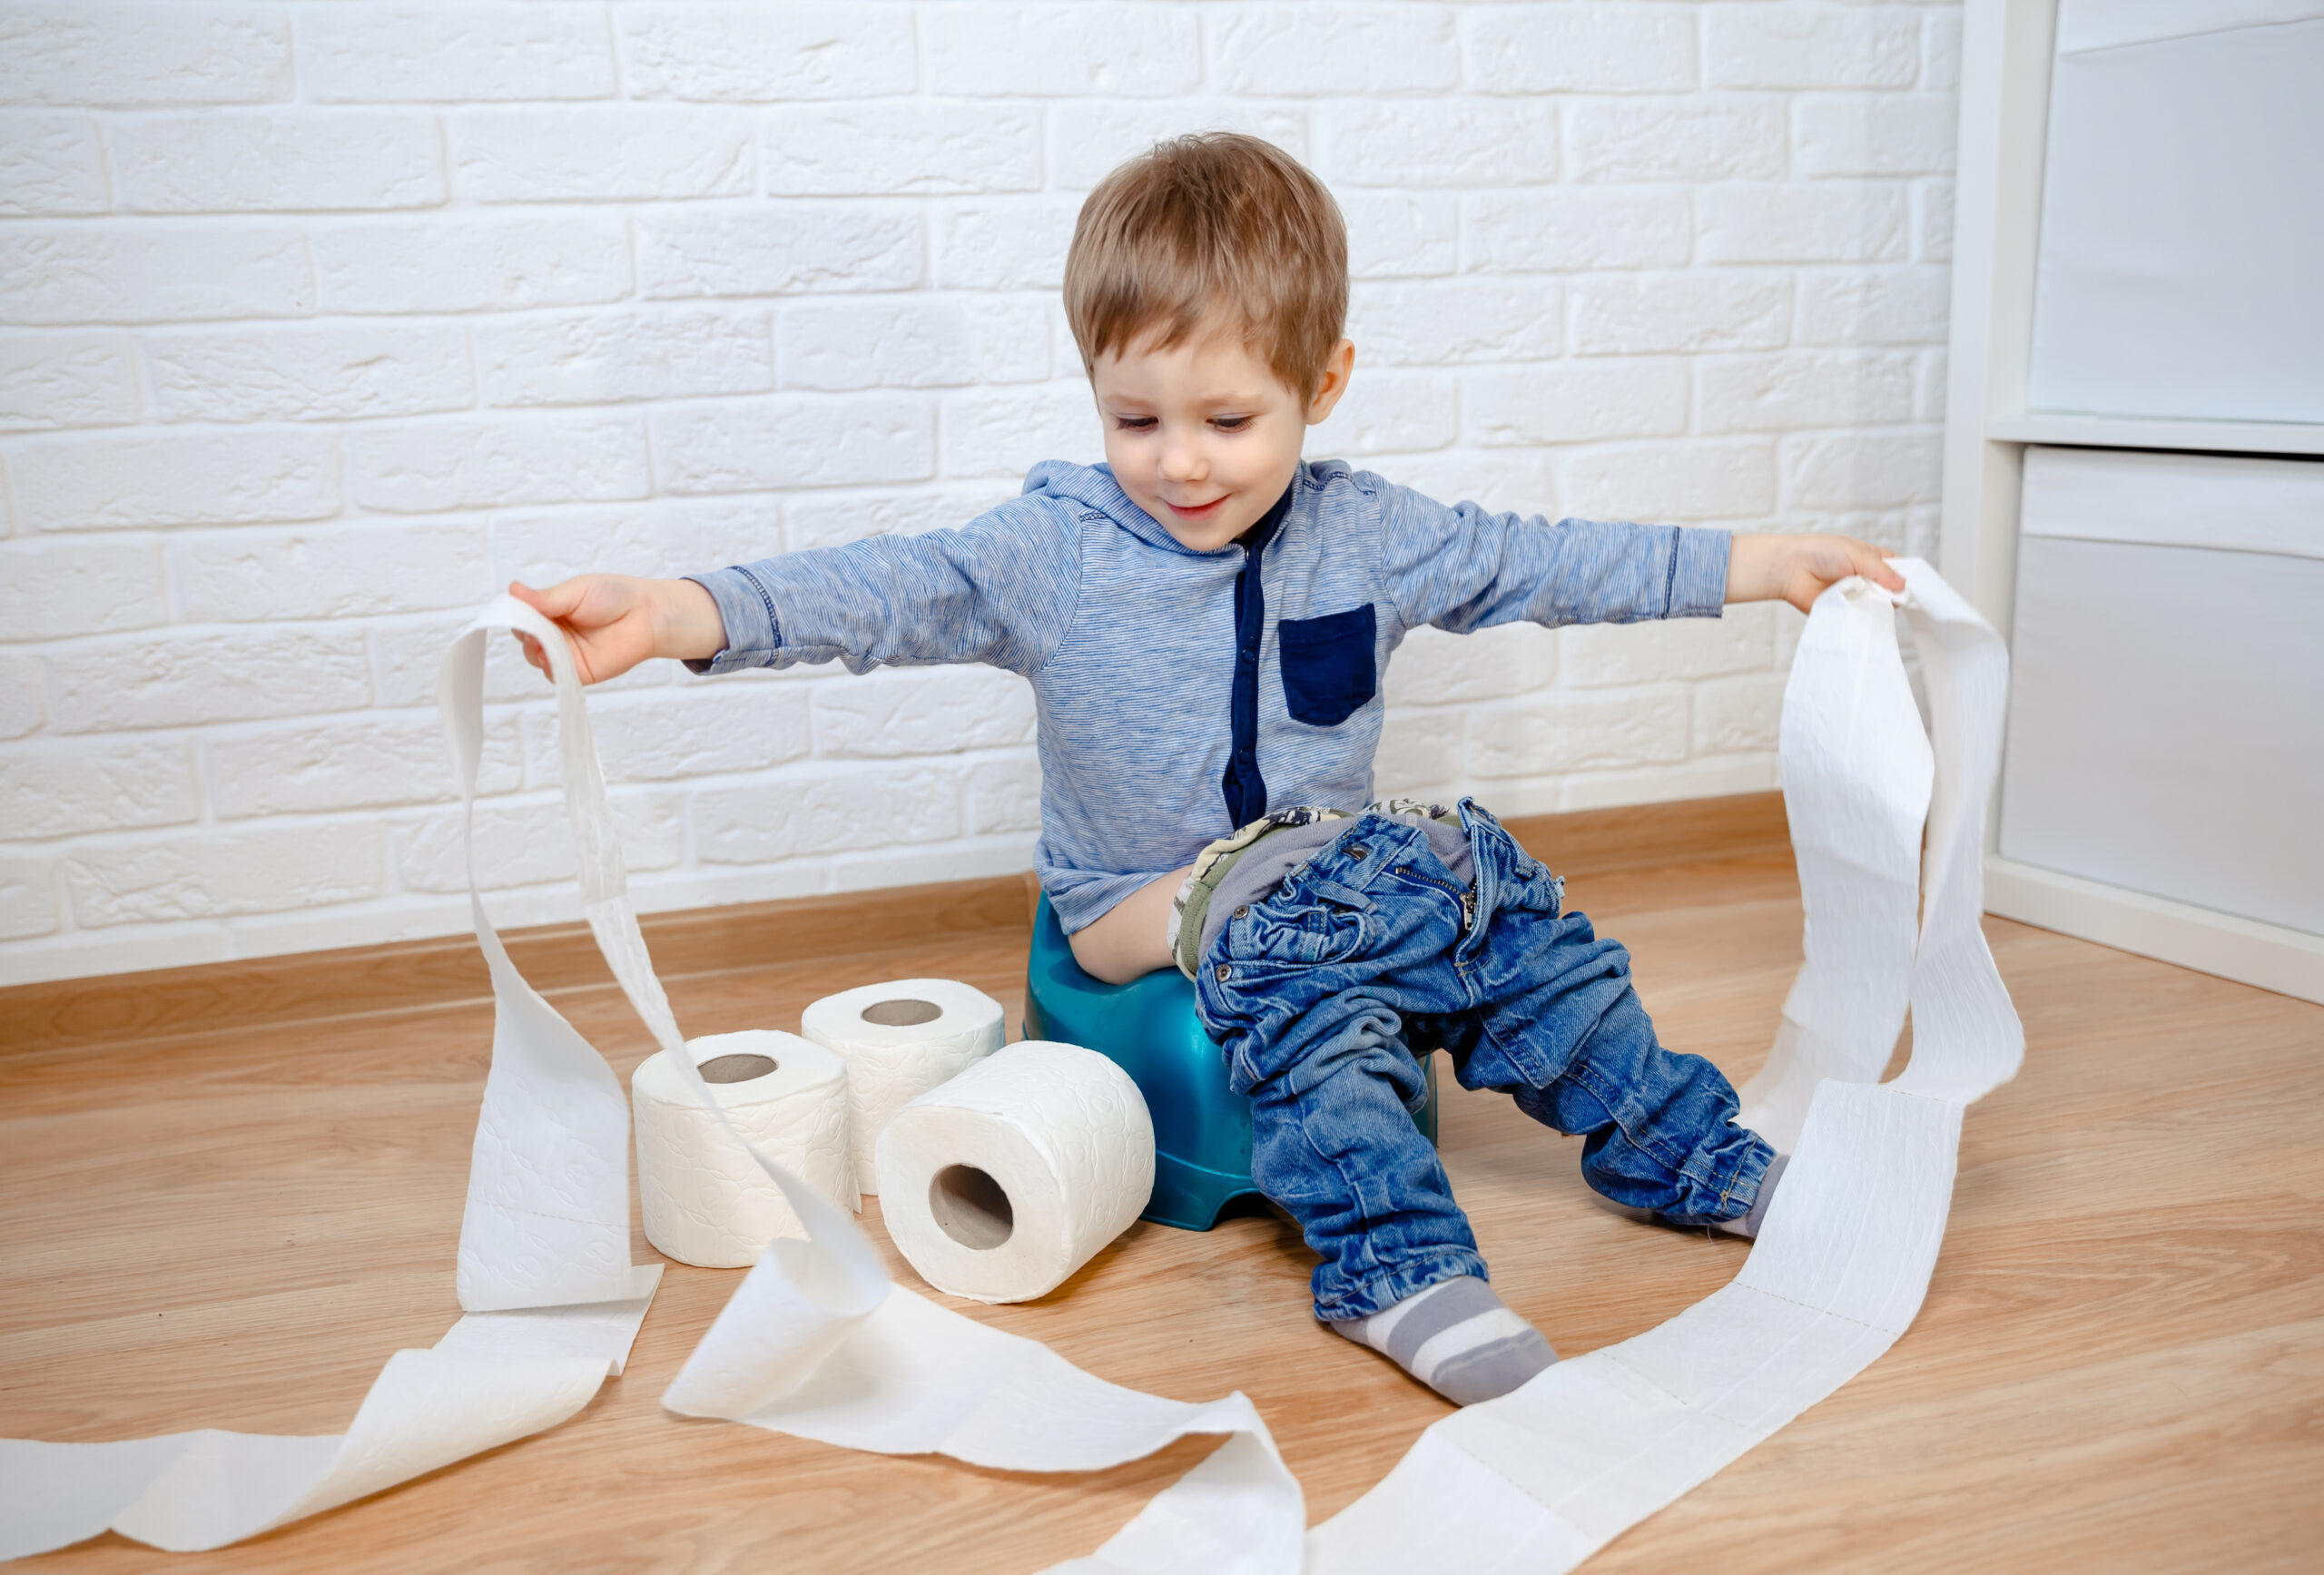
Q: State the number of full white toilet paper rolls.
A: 3